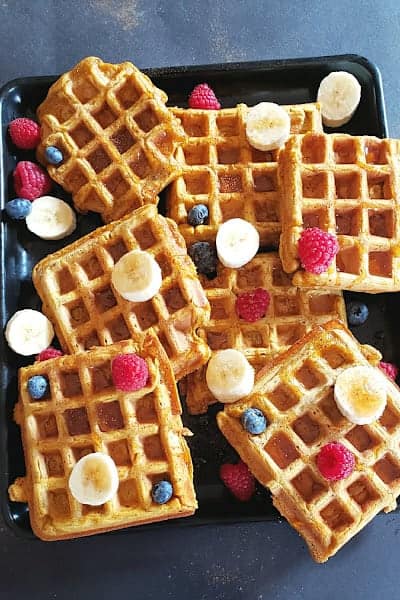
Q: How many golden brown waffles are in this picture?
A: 7